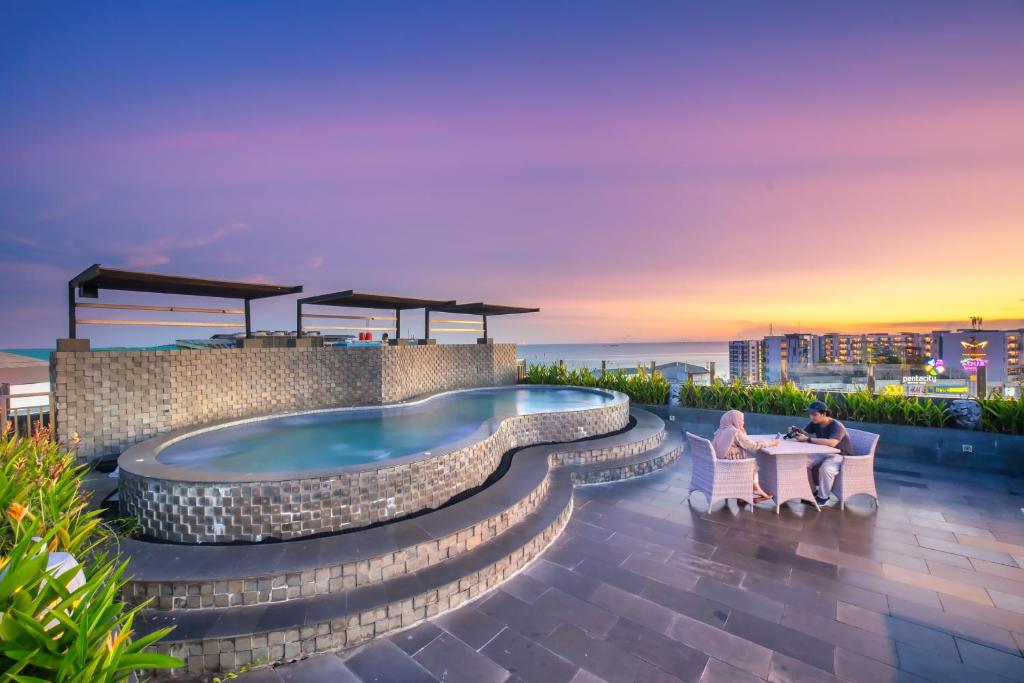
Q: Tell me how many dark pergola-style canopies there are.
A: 3